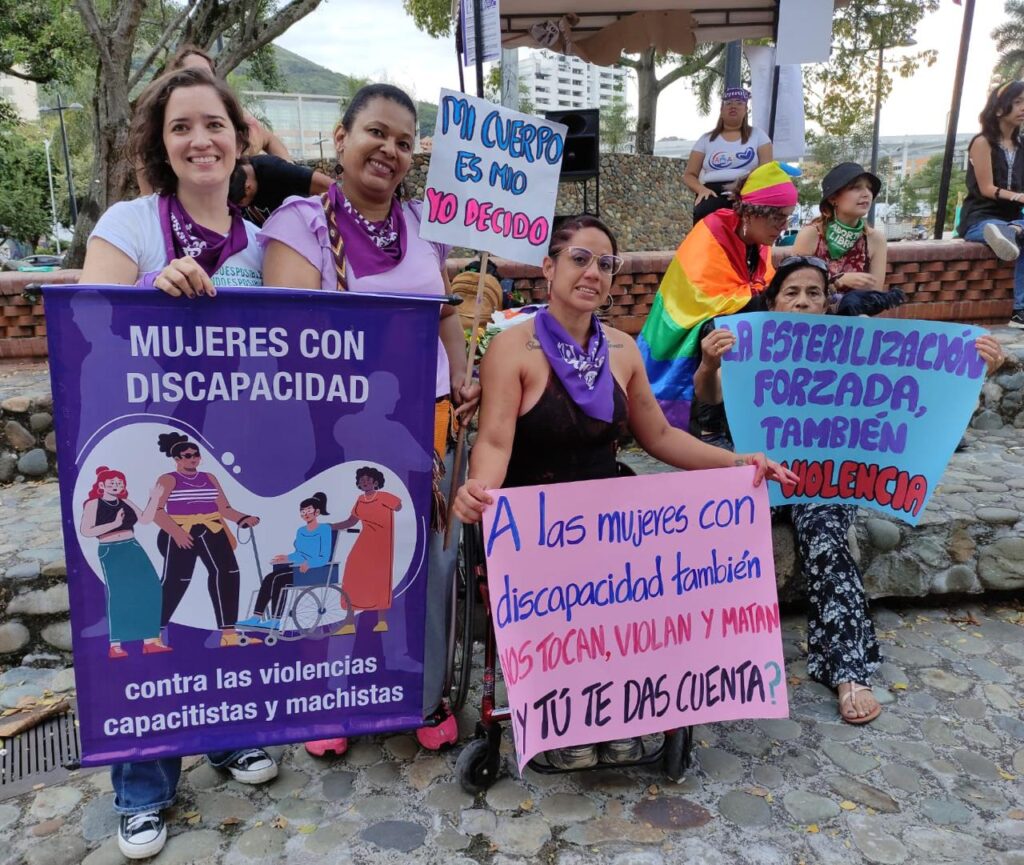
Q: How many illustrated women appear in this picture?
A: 4